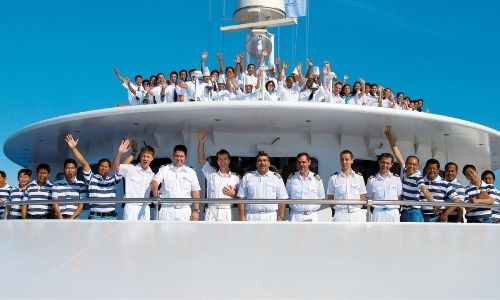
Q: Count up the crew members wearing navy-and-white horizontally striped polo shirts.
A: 10